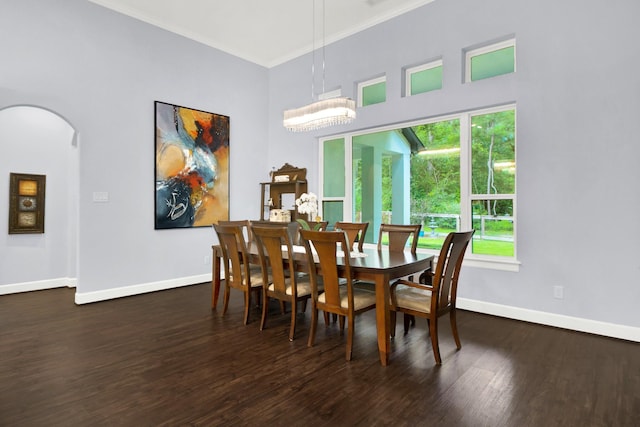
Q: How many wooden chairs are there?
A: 8